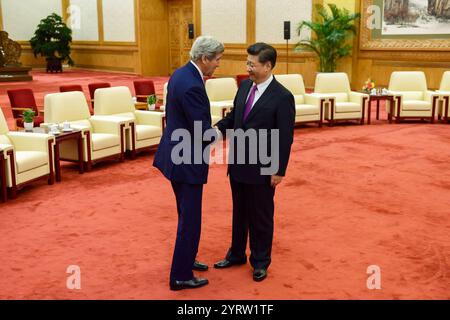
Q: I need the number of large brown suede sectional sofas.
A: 0